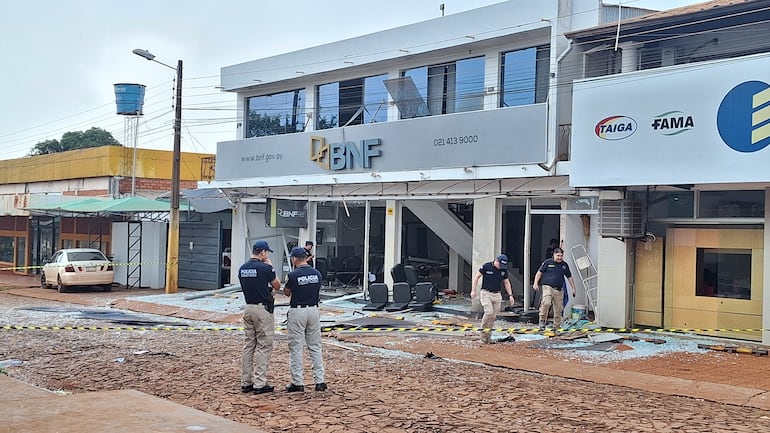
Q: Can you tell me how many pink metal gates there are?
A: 0